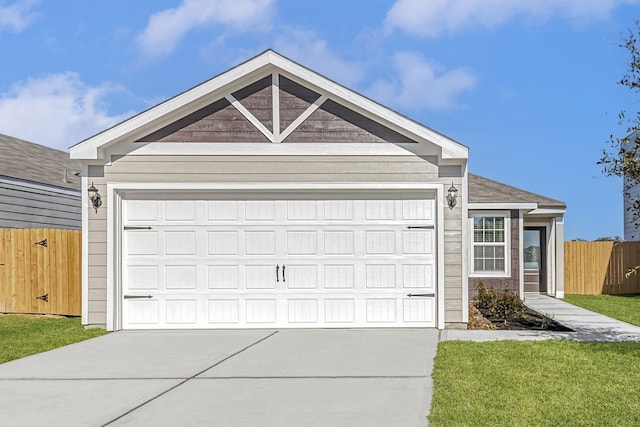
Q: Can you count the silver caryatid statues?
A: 0